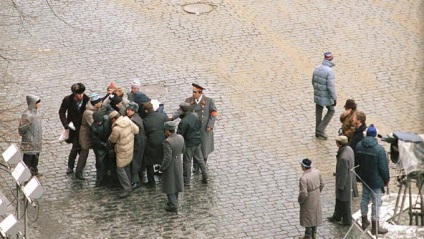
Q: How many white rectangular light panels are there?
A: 5